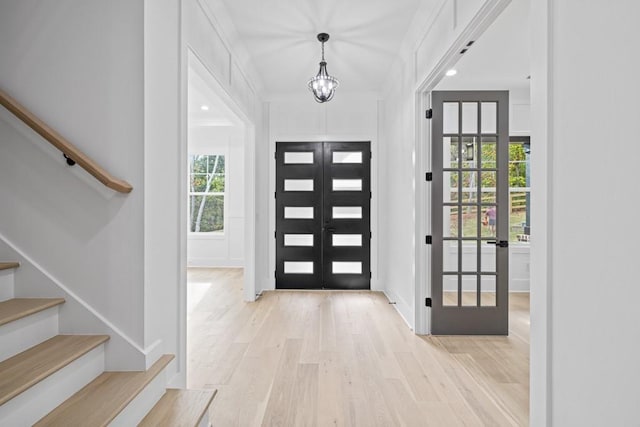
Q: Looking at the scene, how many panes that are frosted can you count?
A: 10